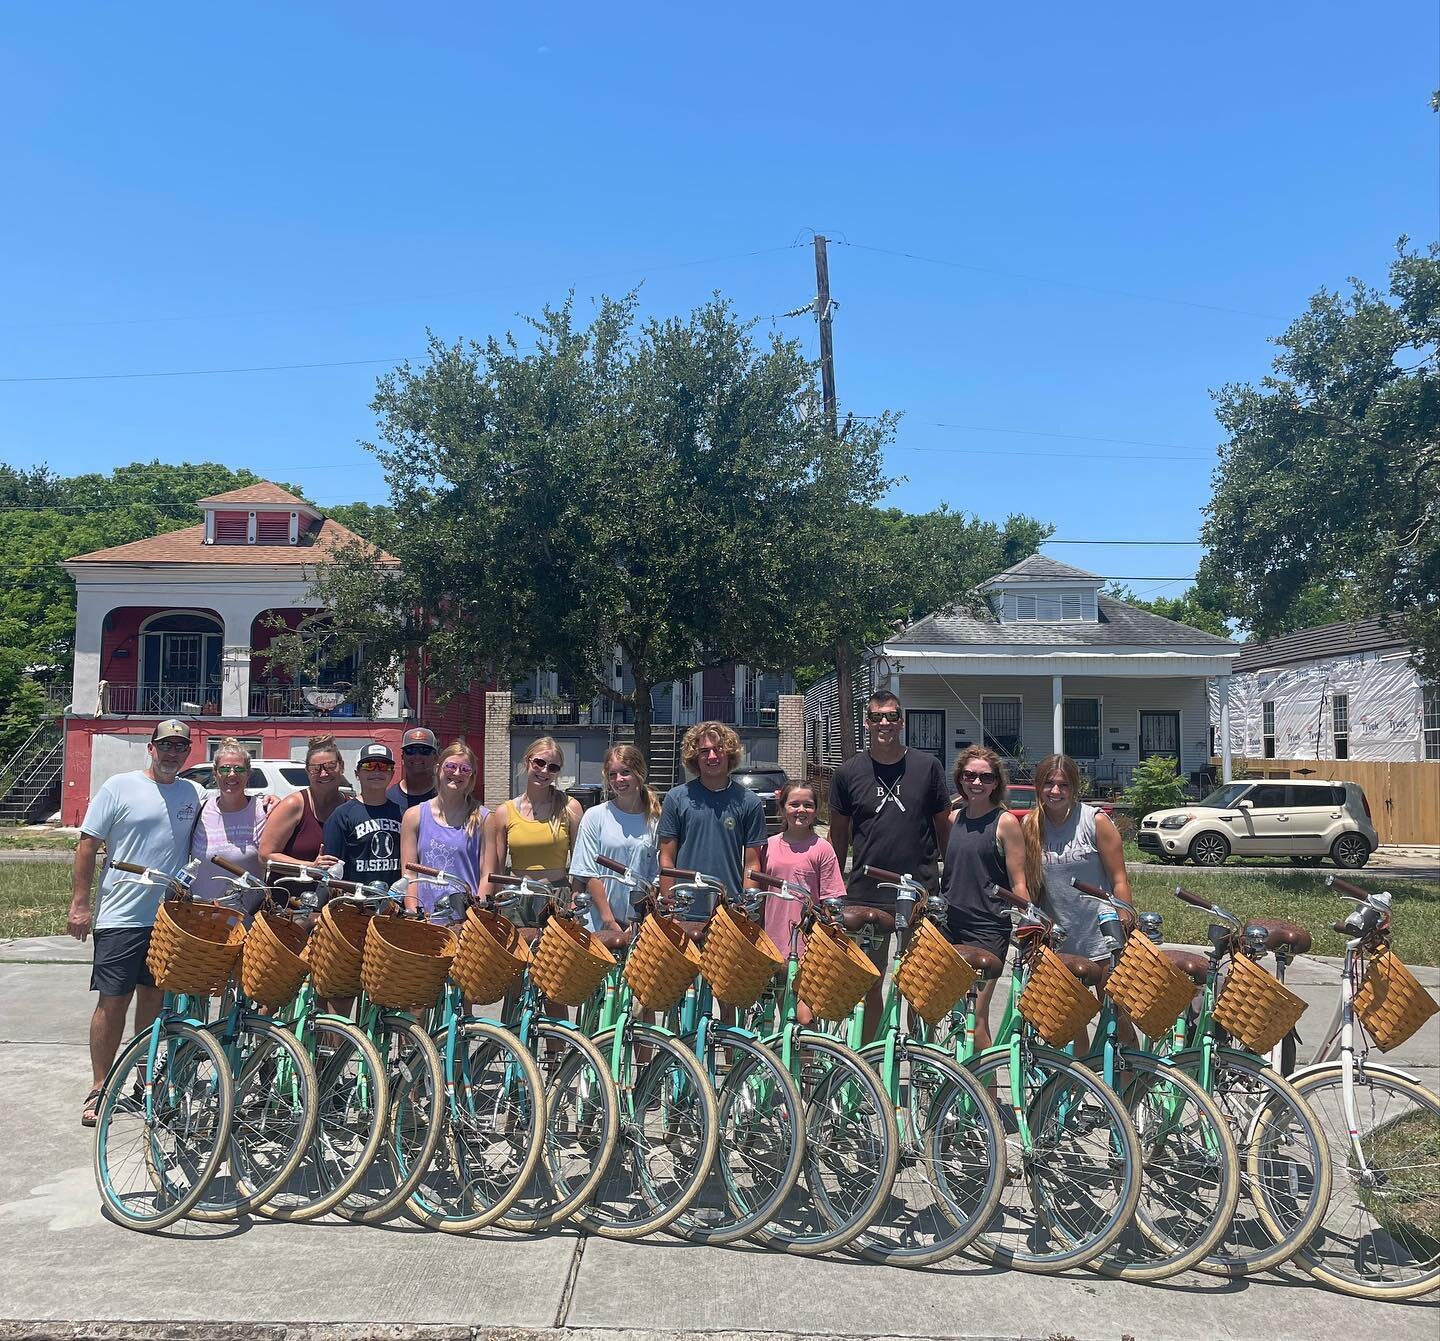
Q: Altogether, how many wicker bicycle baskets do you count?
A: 14